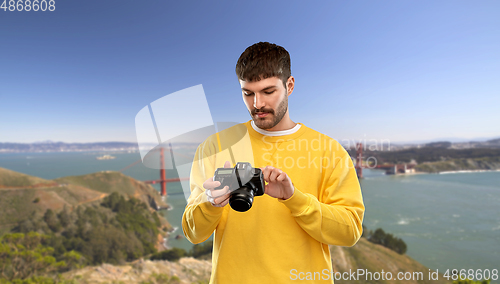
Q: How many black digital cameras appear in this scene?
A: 1